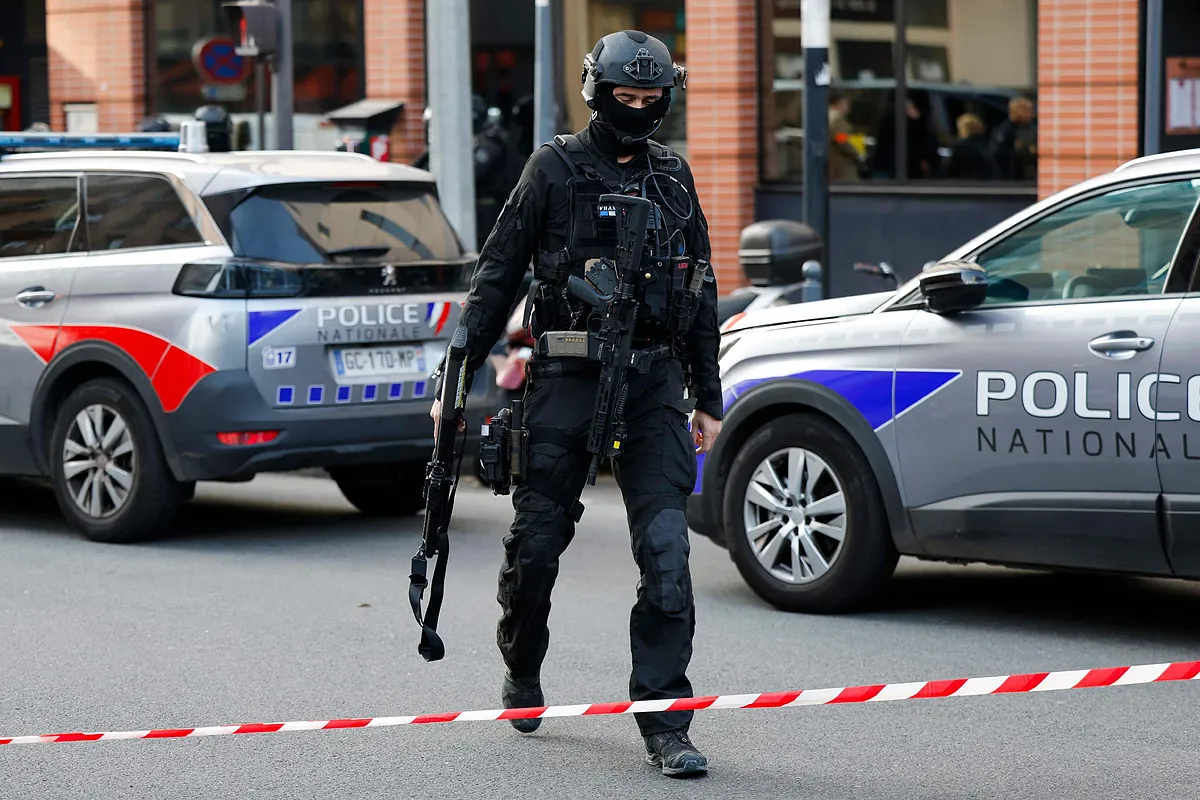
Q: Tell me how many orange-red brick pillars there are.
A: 4